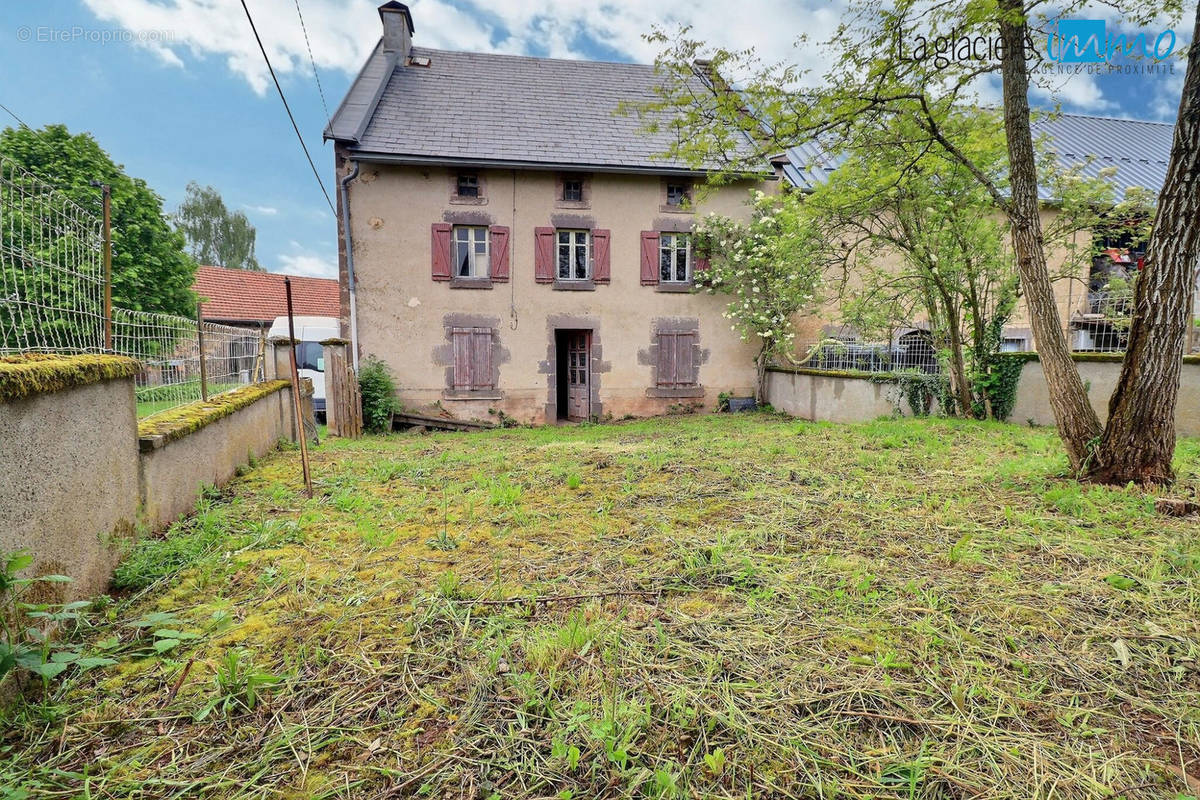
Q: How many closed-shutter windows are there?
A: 2